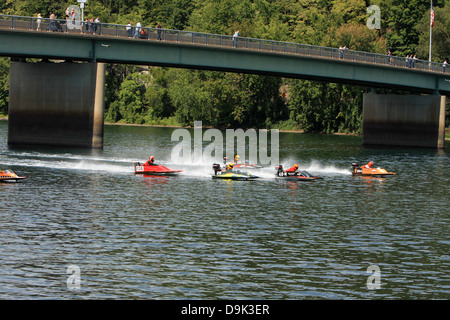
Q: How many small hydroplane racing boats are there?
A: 6